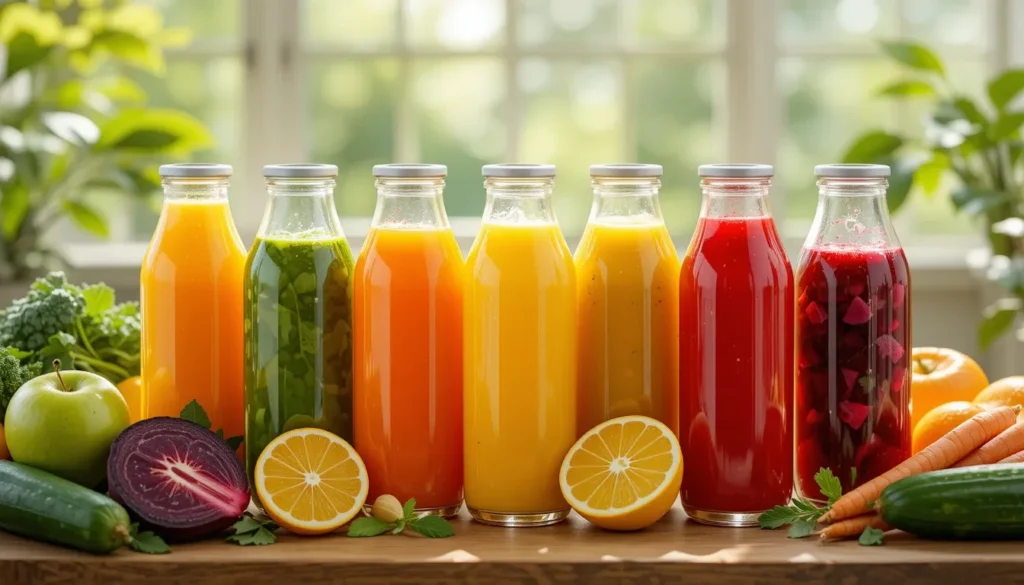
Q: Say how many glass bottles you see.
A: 7